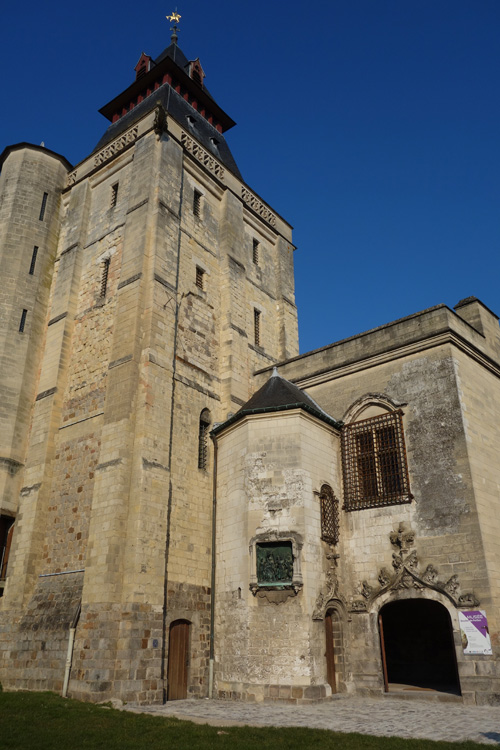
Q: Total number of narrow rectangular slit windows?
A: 9